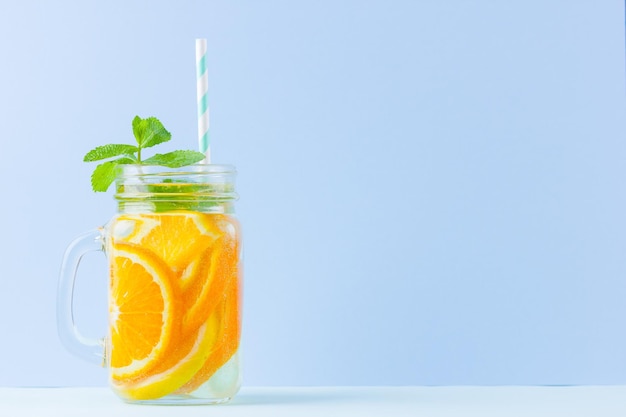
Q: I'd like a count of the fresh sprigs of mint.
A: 1